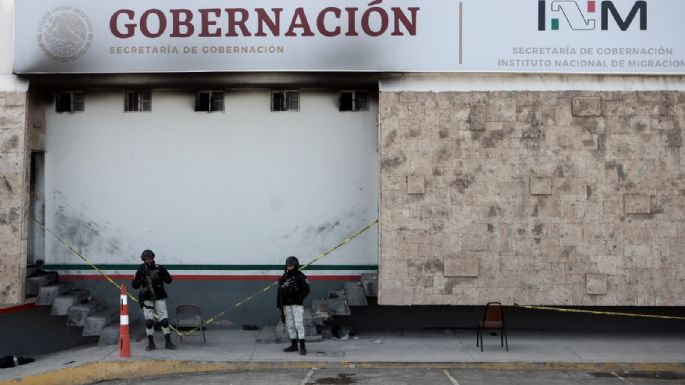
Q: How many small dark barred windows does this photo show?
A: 5